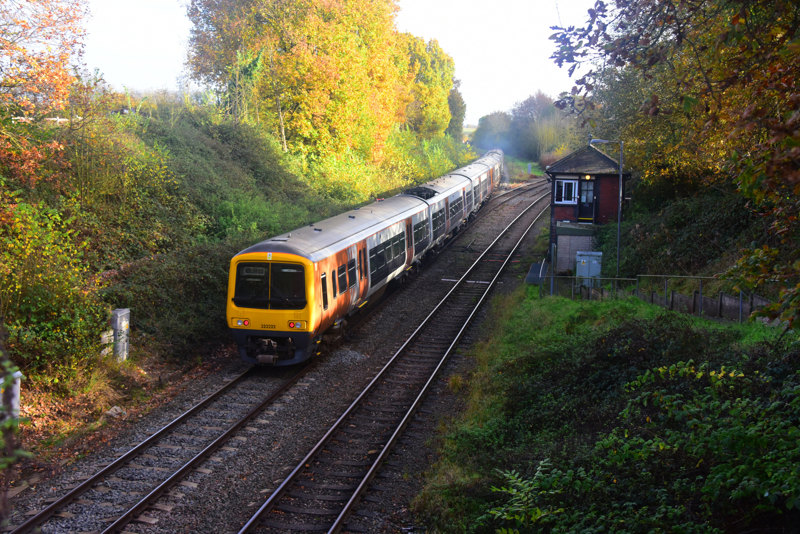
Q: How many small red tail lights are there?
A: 2